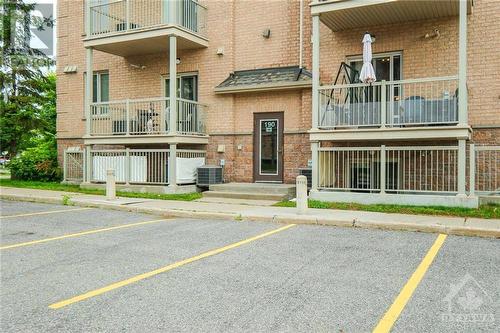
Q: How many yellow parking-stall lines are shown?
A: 4